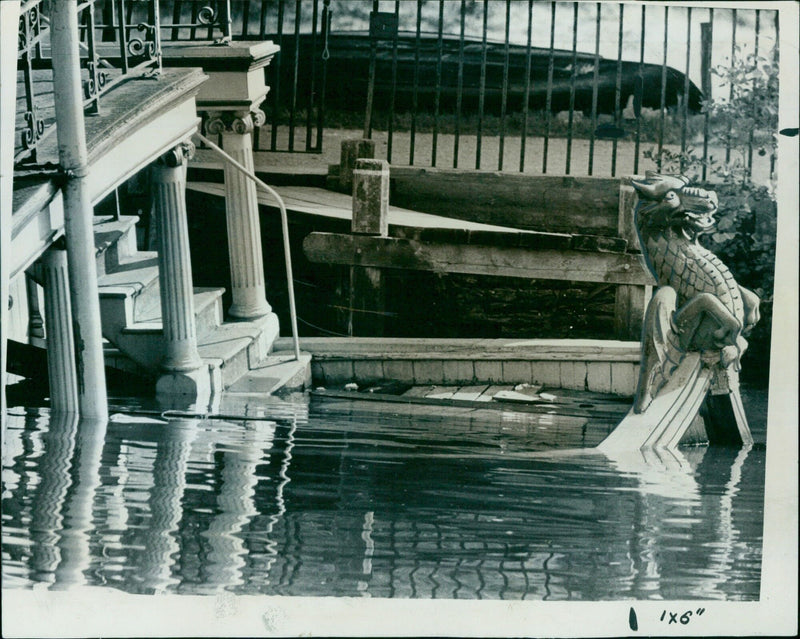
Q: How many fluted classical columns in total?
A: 3